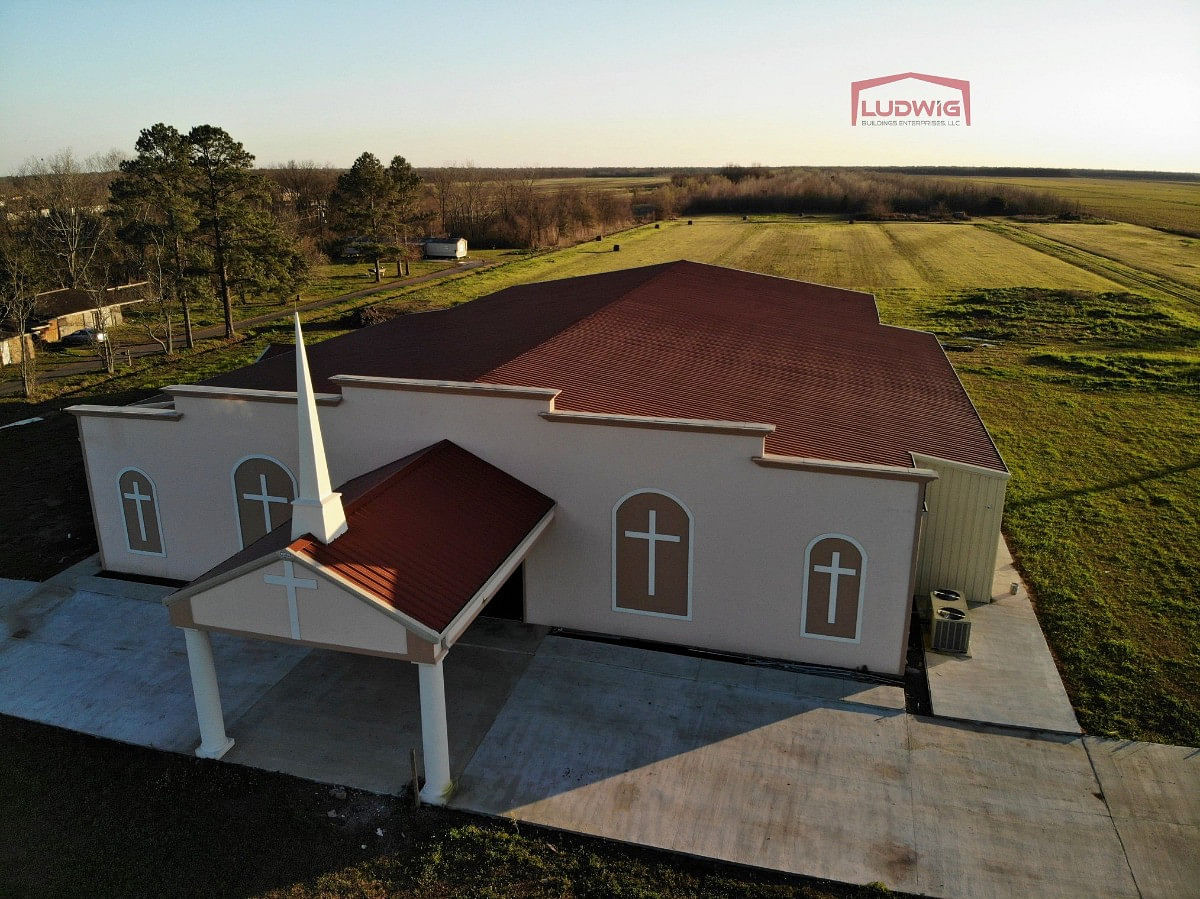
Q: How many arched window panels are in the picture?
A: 4